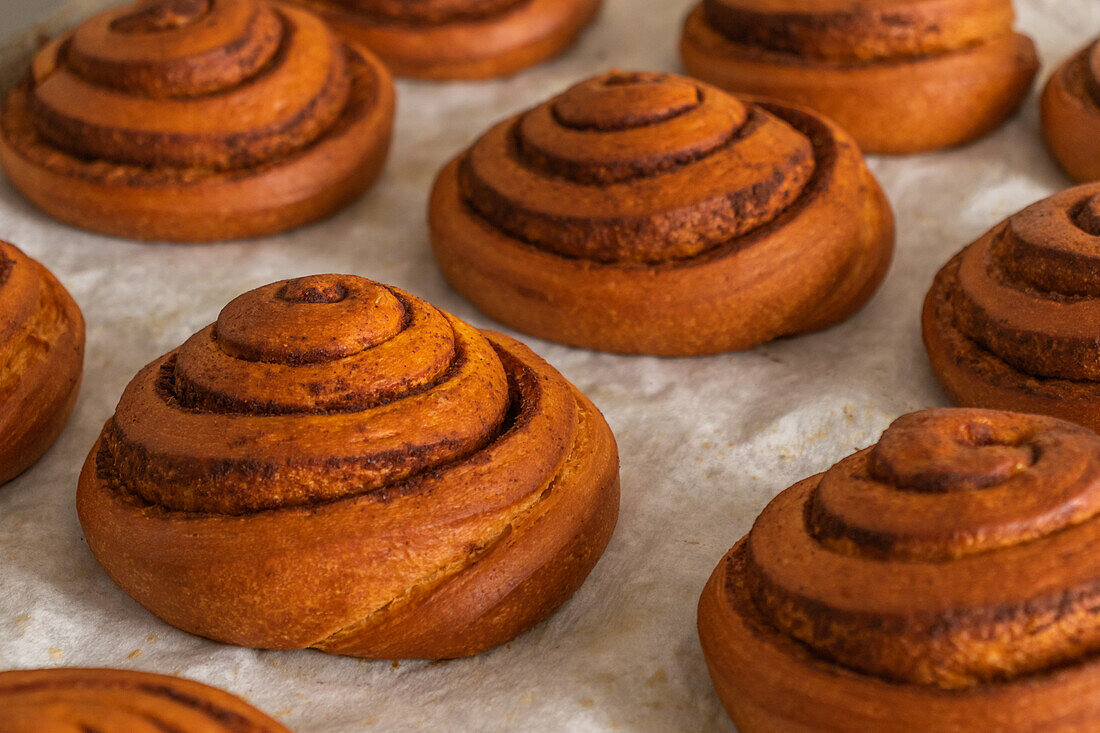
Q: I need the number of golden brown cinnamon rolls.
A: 10